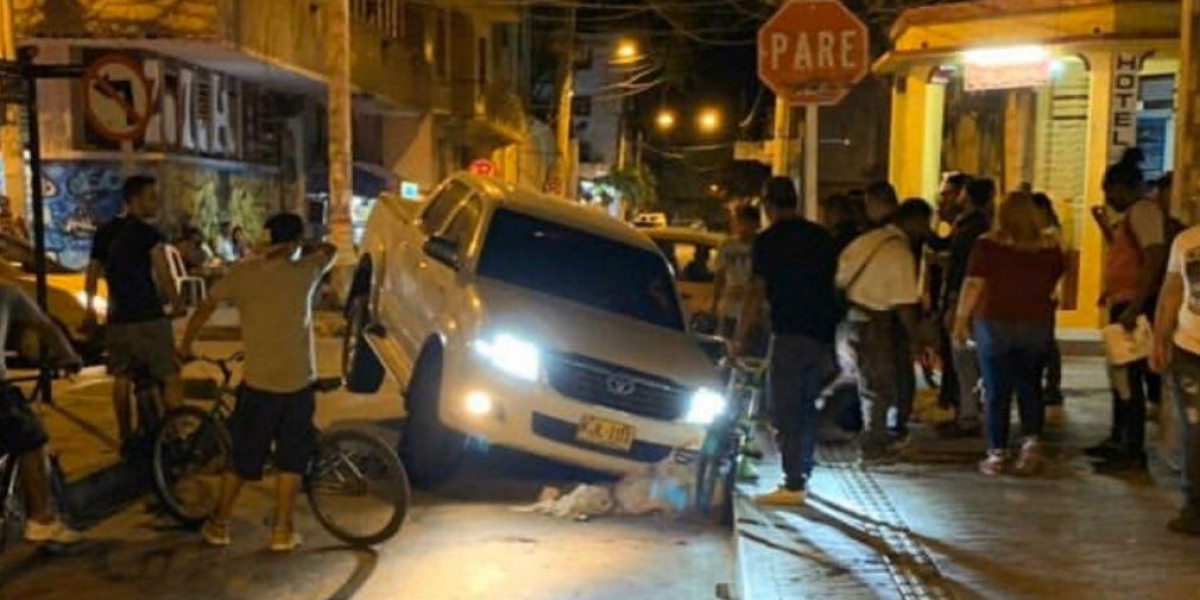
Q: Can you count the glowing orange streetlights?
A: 3